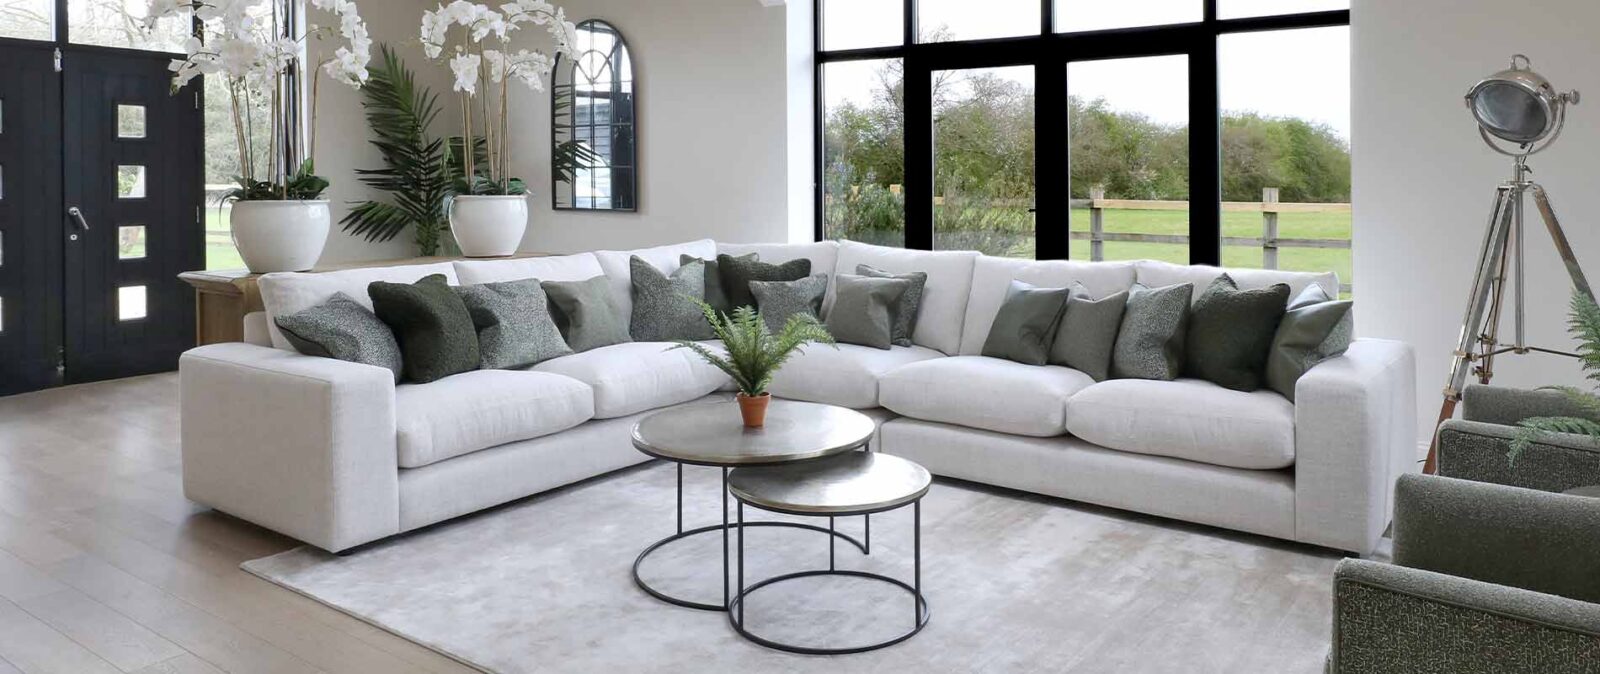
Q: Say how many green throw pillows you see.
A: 15